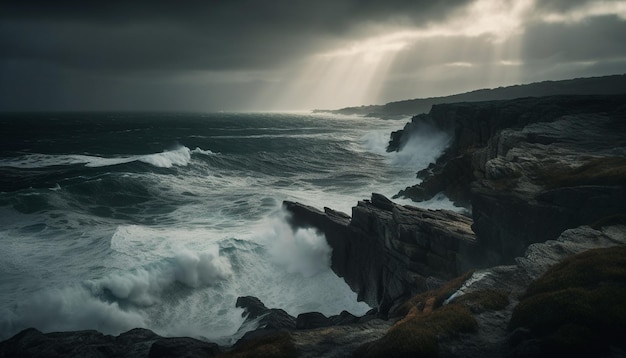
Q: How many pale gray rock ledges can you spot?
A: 2